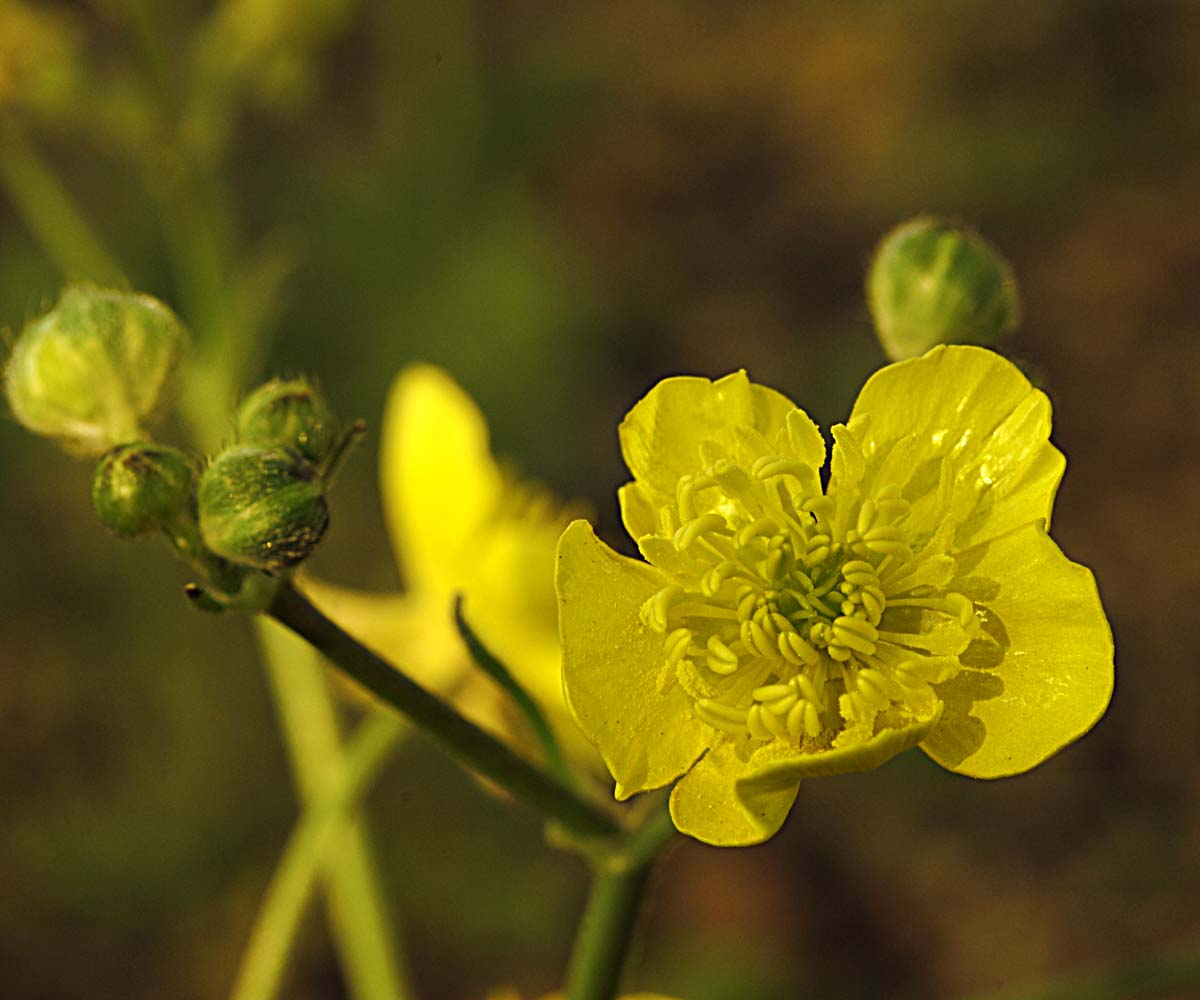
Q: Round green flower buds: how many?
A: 5